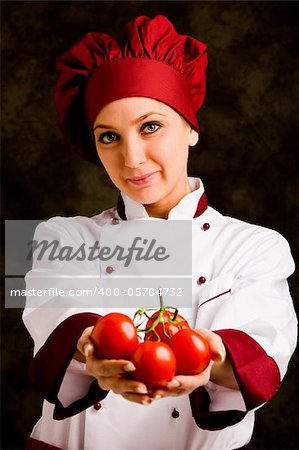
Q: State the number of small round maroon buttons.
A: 6